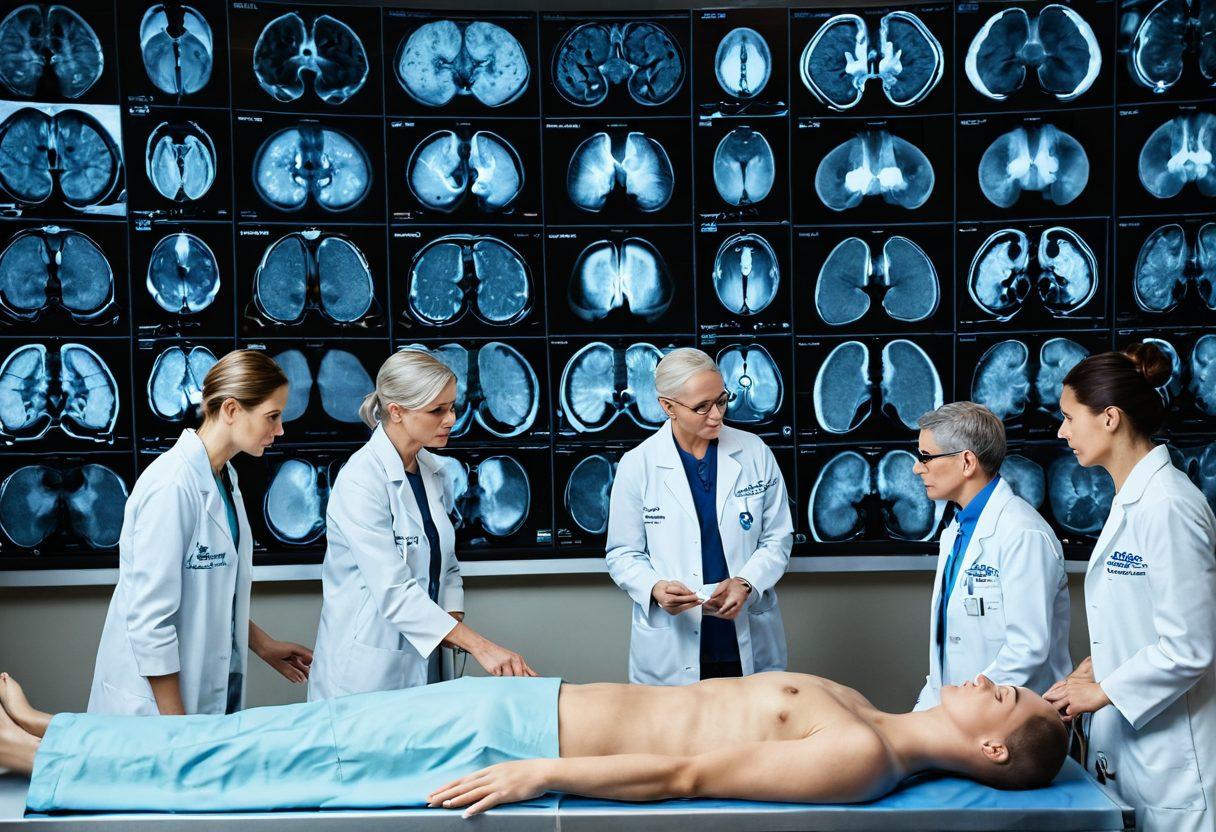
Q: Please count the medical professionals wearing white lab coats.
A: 5